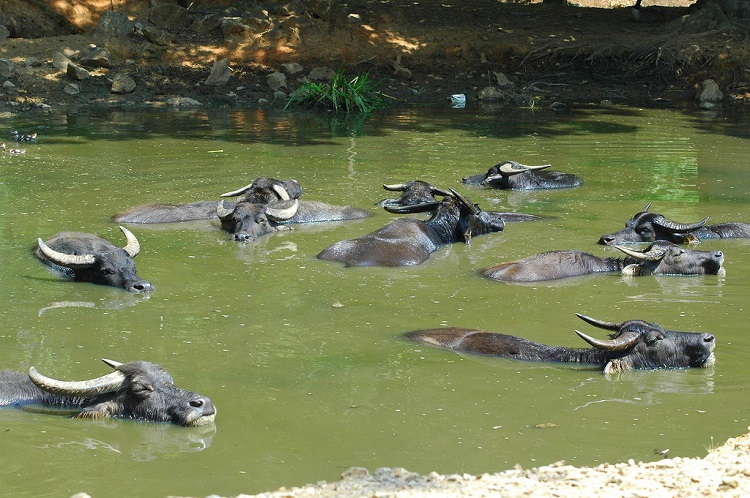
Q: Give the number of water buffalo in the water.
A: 10